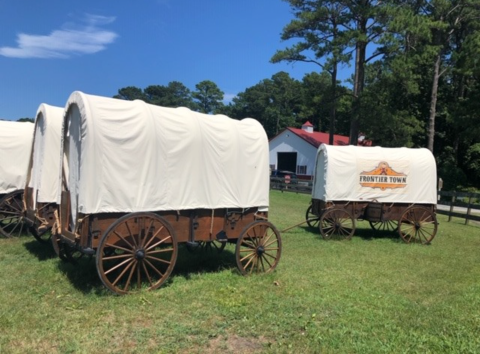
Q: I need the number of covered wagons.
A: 4